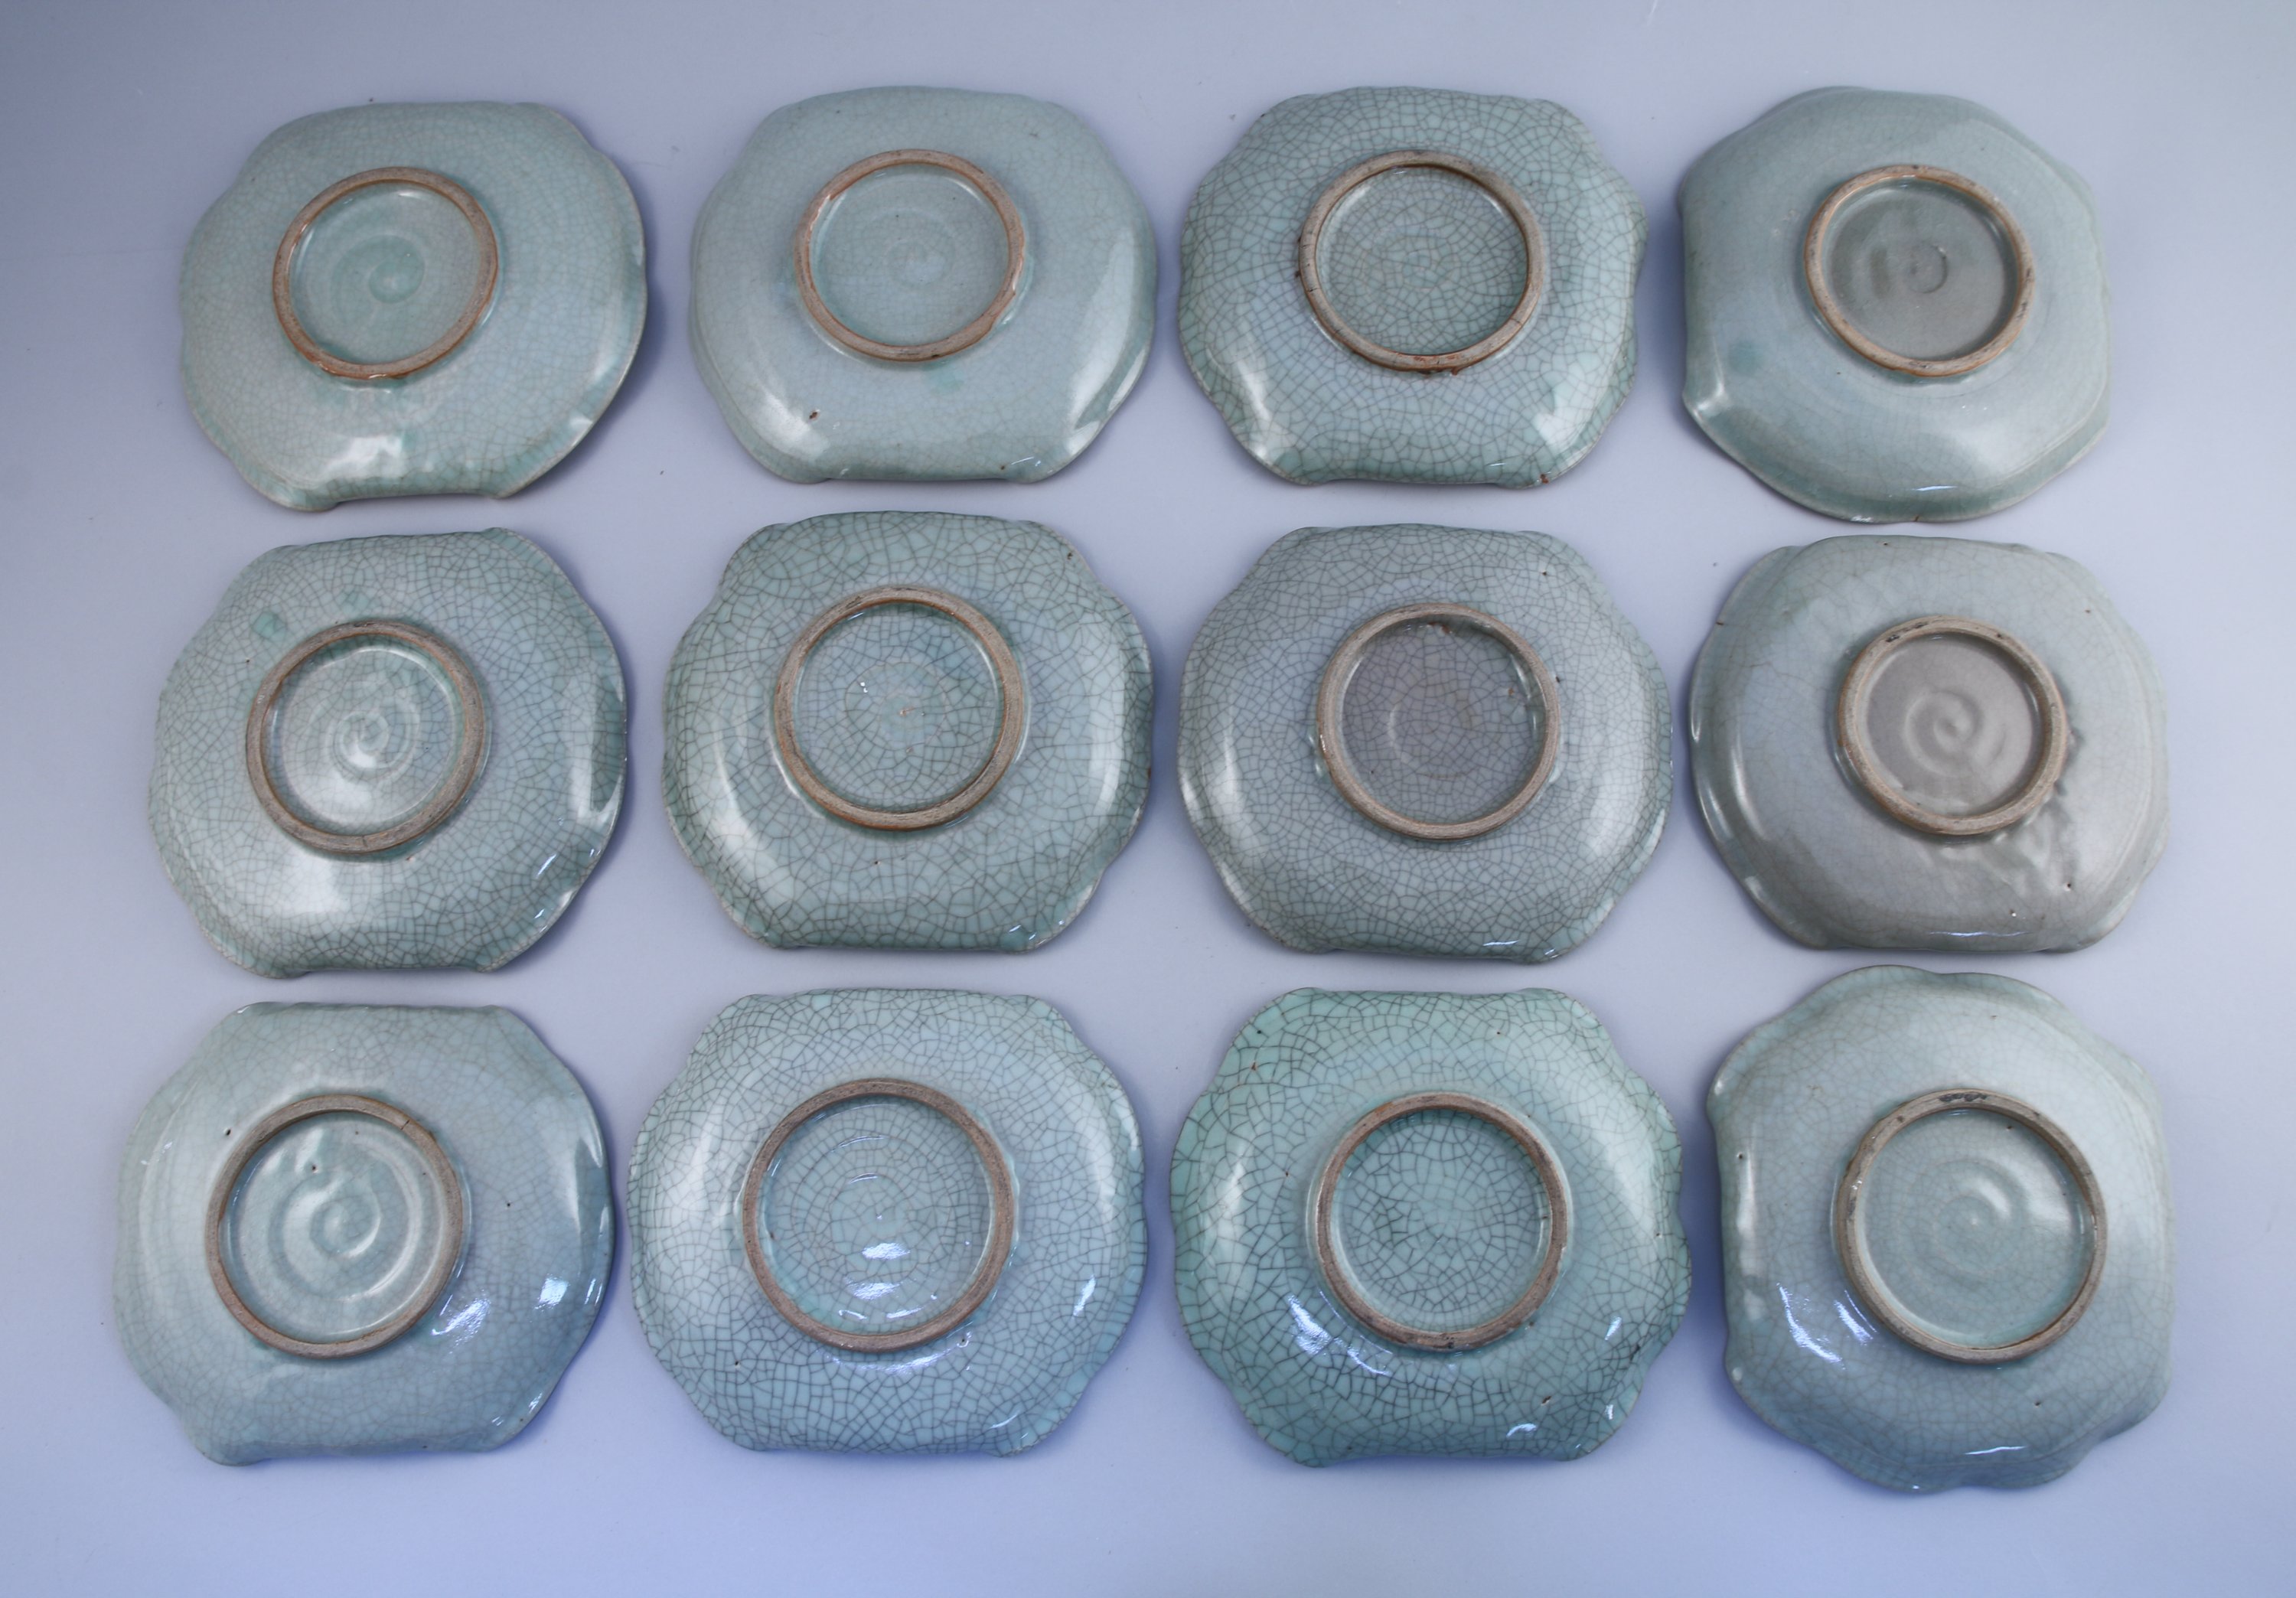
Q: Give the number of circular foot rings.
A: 12